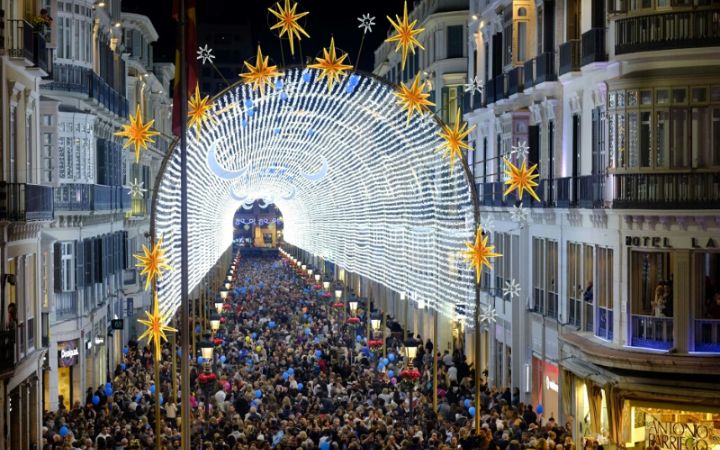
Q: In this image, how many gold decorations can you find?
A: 12